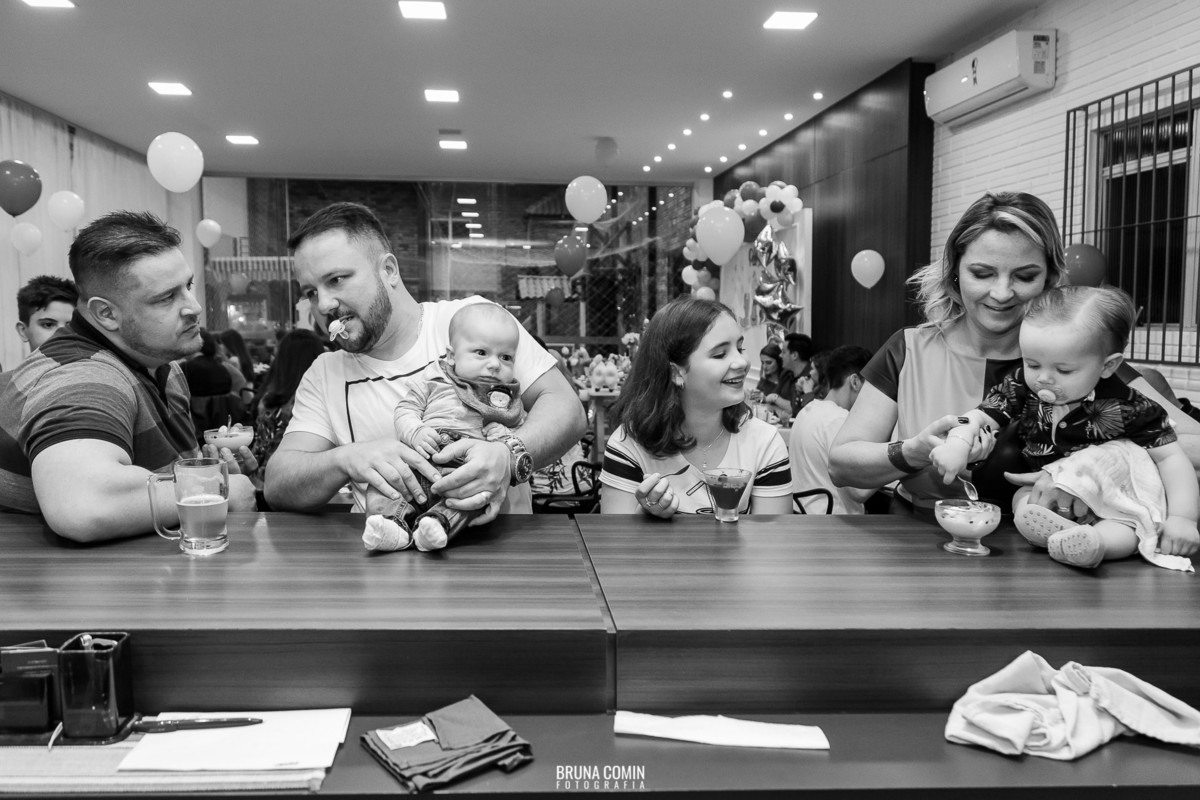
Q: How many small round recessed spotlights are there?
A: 12